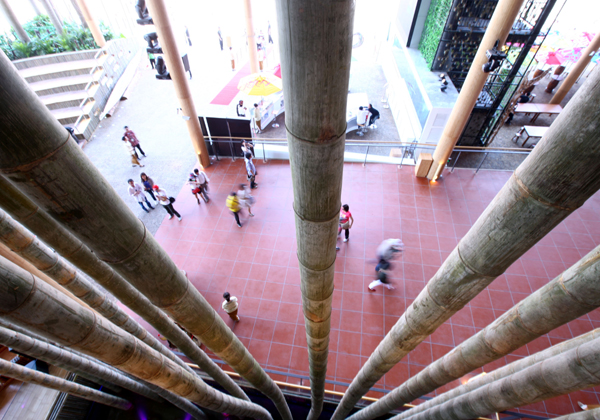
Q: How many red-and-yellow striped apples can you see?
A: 0